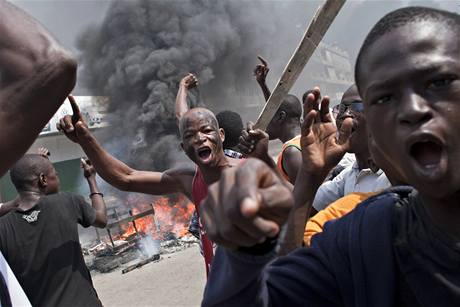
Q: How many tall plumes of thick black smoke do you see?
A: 1